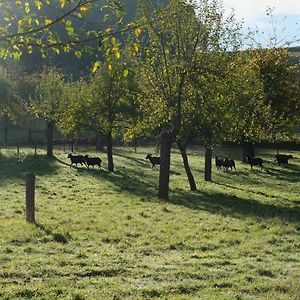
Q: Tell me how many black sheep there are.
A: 7